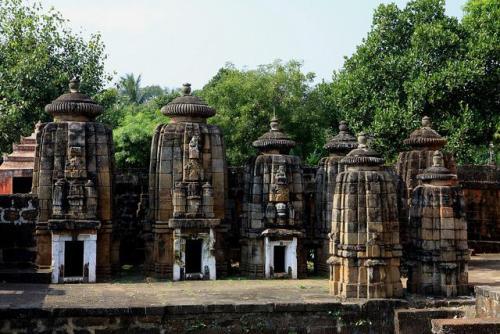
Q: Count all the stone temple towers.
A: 7